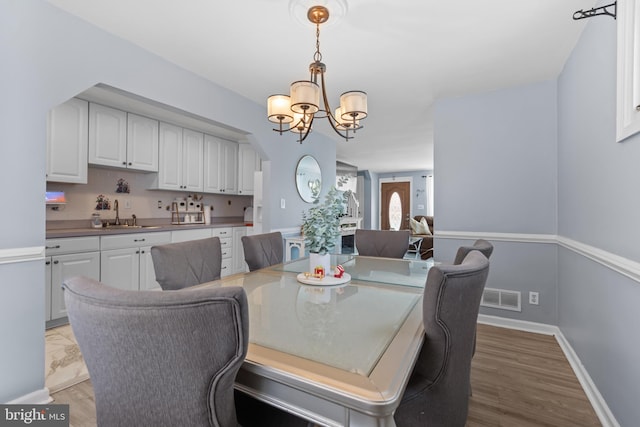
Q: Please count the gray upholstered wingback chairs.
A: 6